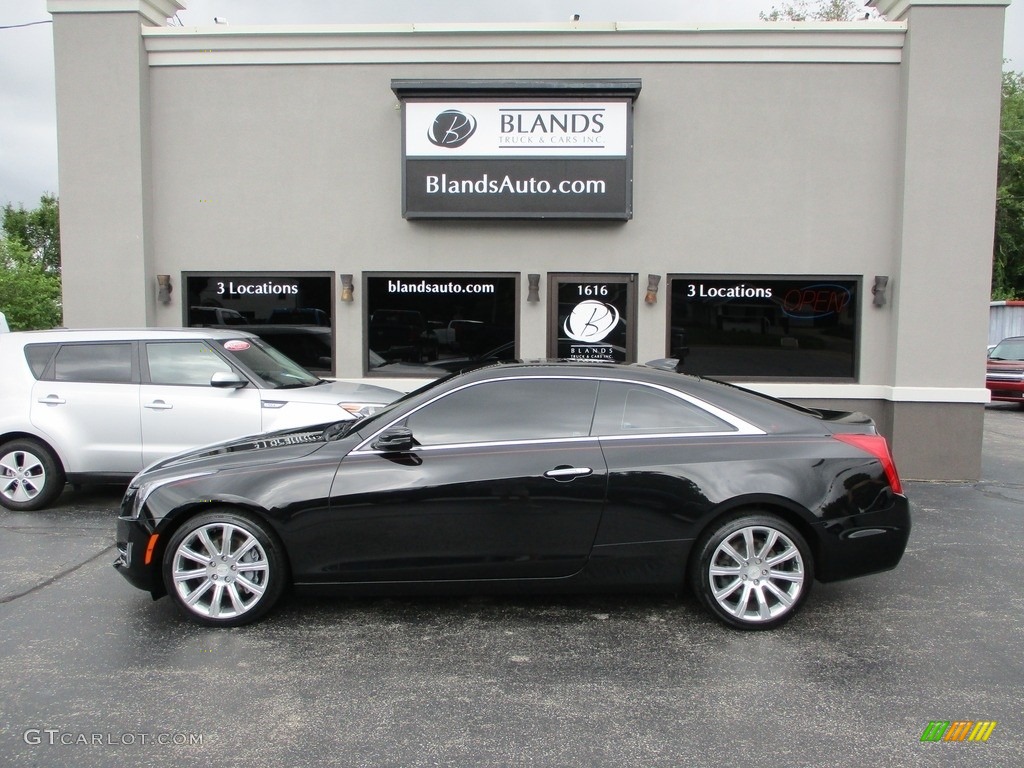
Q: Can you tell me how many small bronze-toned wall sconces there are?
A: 5